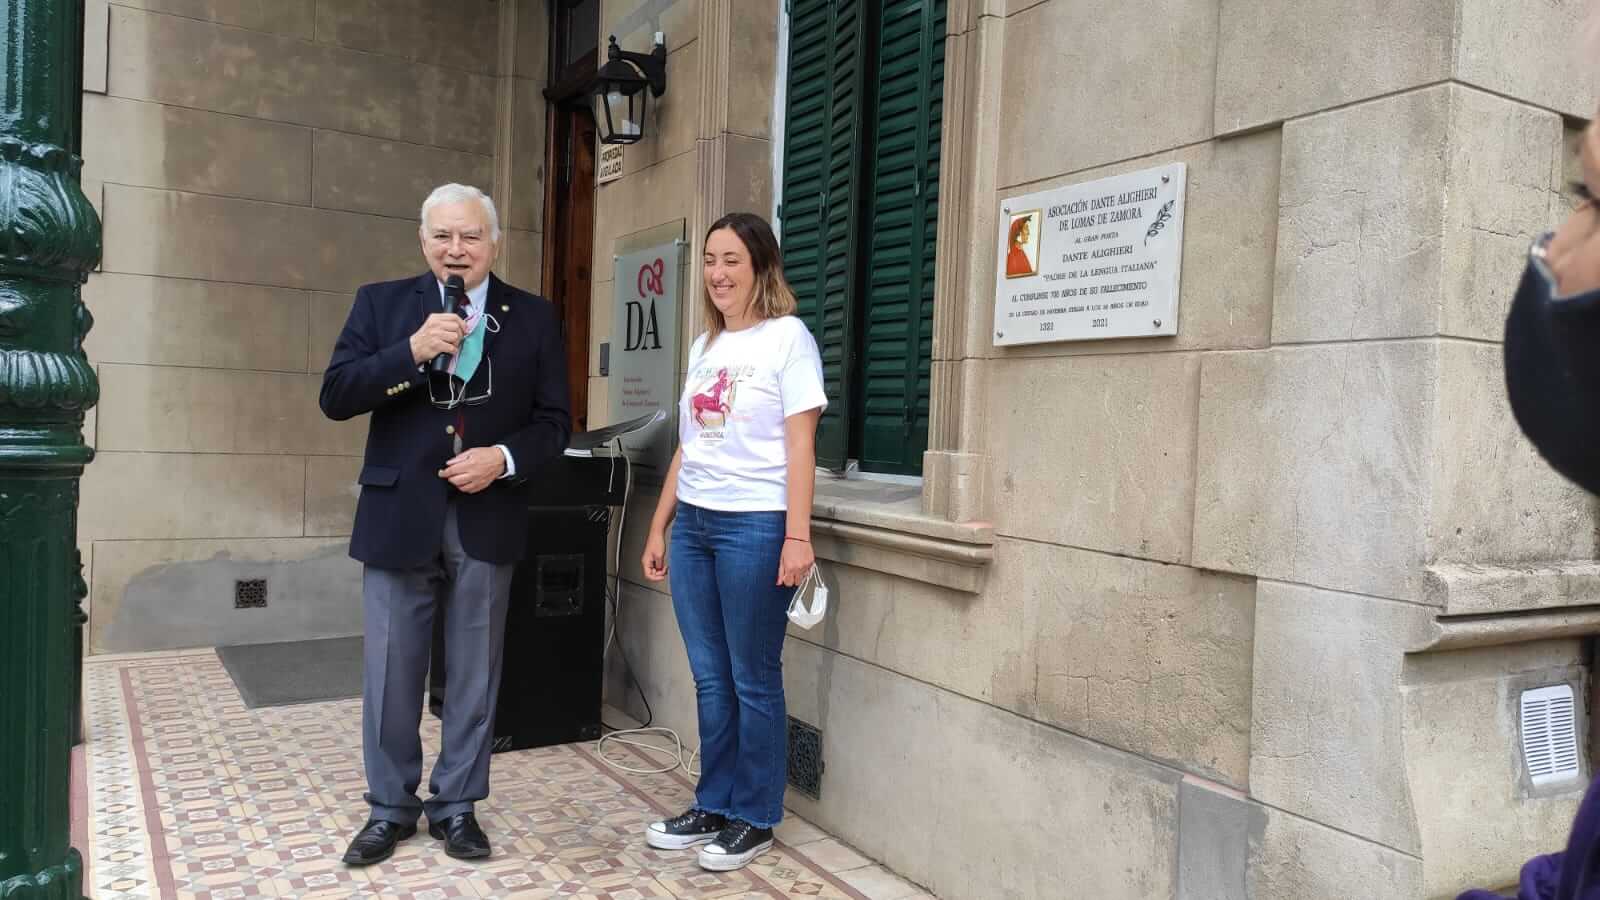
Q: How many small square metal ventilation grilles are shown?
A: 2